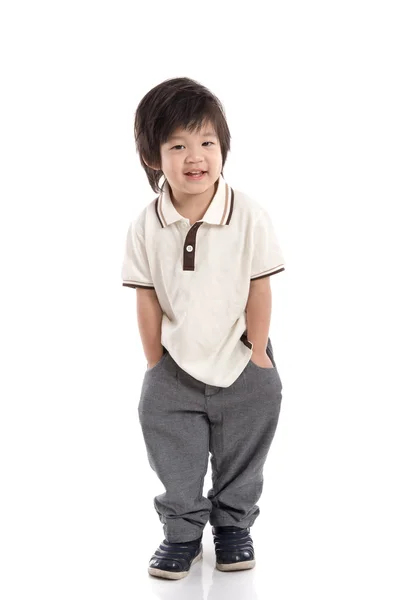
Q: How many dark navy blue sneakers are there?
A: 2